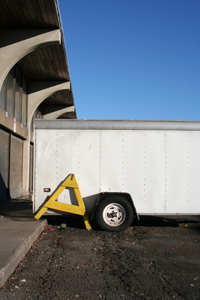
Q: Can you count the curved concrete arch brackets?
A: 3